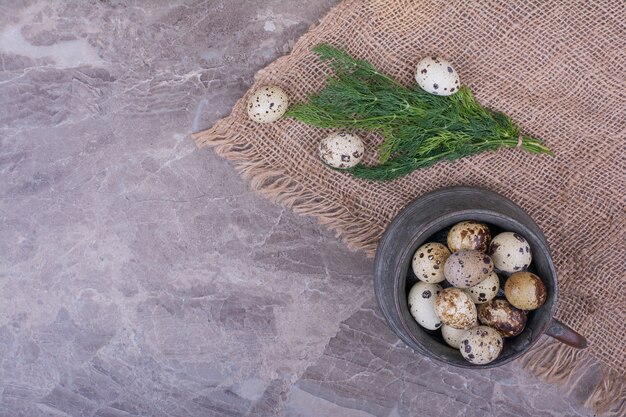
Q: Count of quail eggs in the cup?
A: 11